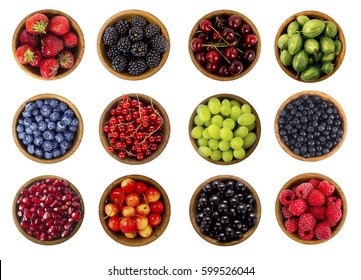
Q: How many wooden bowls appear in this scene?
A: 12